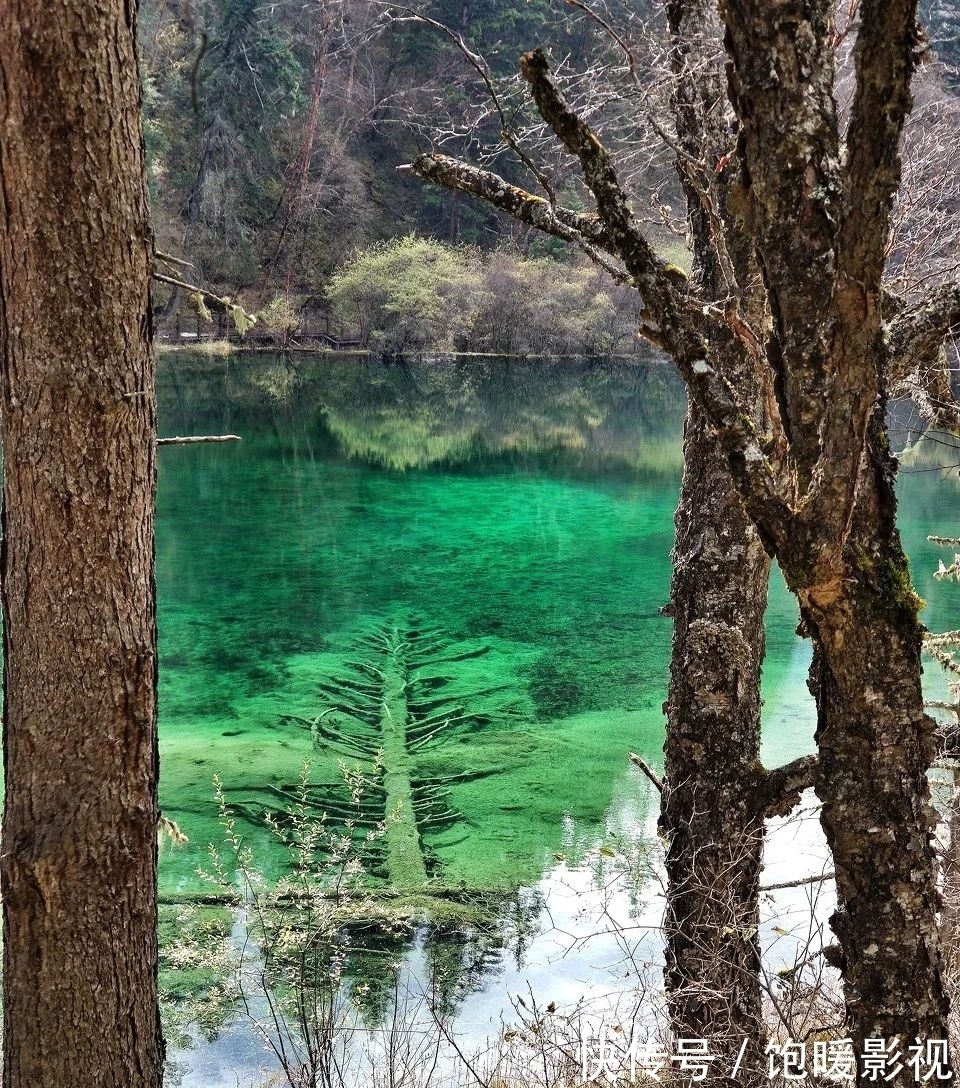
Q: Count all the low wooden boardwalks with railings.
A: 1